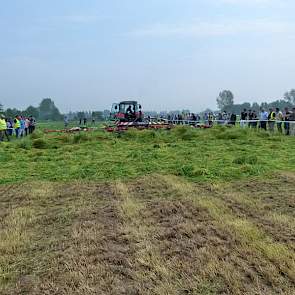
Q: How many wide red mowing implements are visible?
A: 1